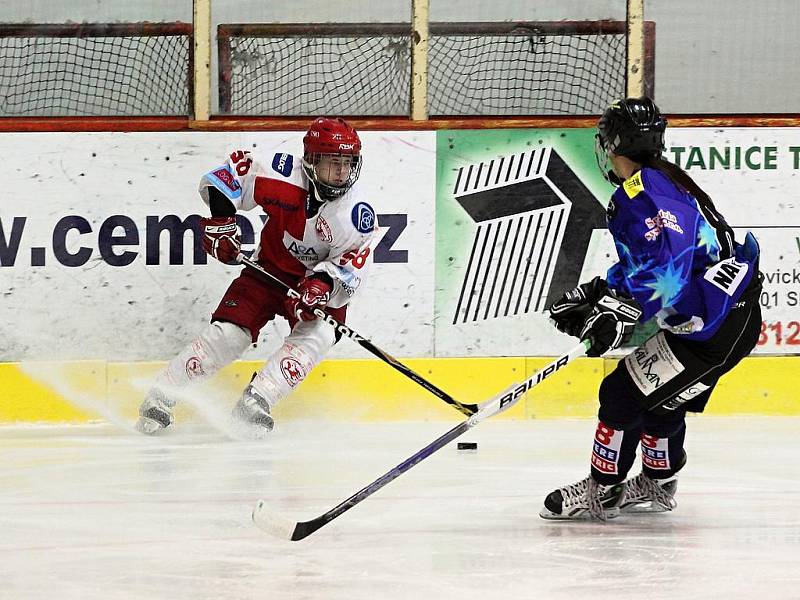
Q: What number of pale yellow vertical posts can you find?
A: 3